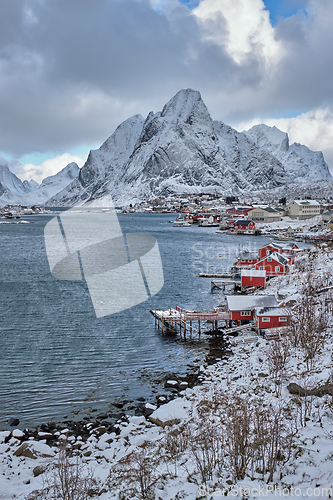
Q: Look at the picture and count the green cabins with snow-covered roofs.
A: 0